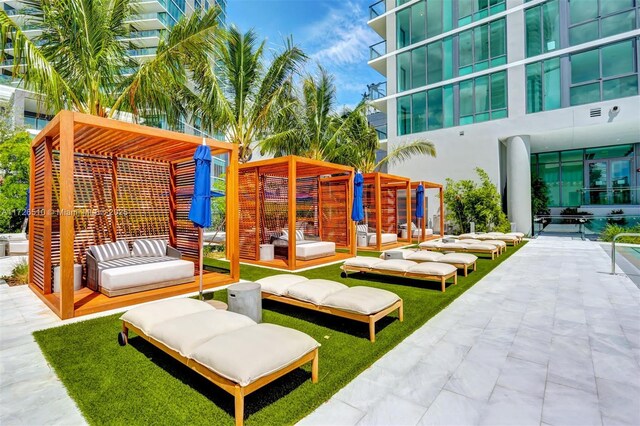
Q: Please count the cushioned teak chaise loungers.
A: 8